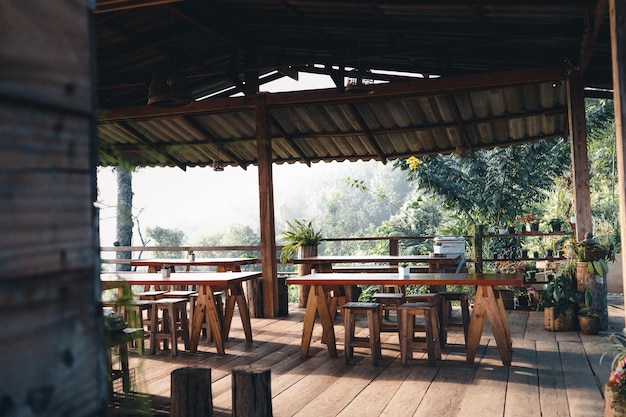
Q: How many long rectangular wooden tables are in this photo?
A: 4